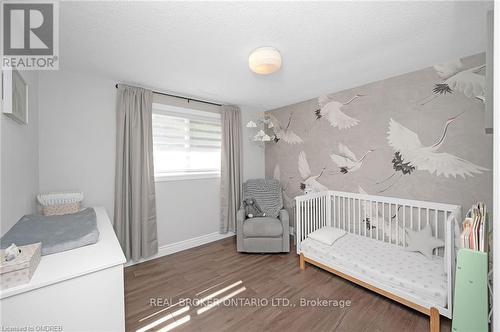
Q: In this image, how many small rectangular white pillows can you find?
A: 1